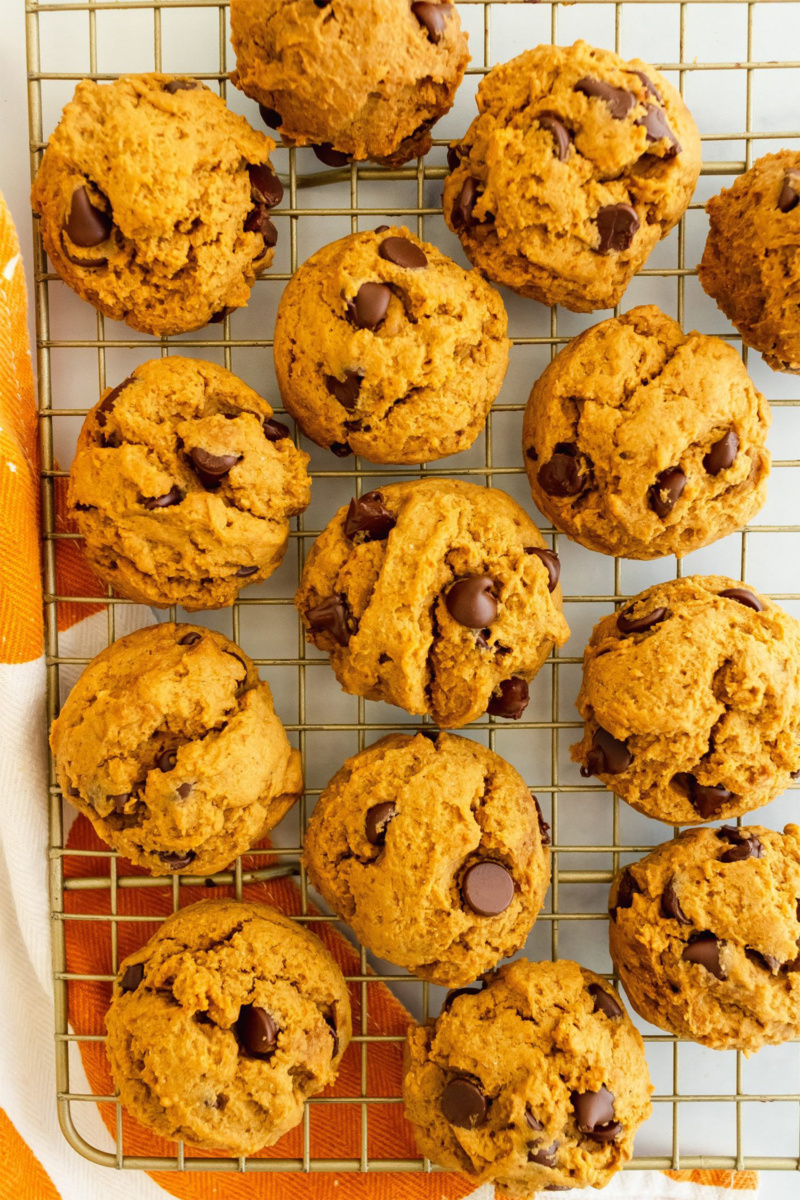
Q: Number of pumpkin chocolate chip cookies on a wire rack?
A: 14